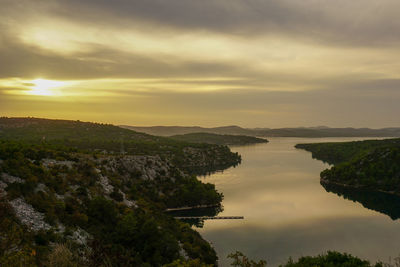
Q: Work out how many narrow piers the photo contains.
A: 1